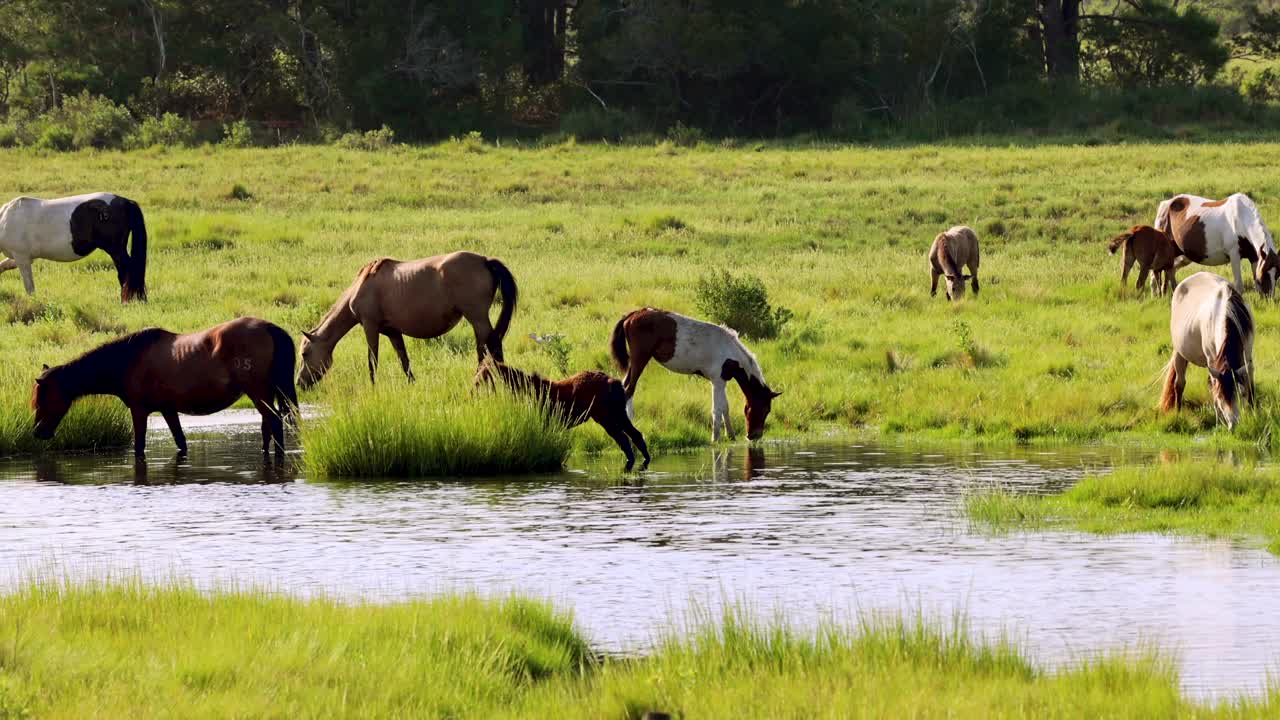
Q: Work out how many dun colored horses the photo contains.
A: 2